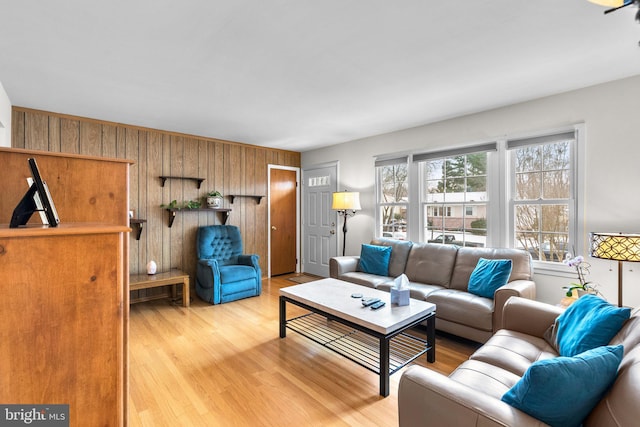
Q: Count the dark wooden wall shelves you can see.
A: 4